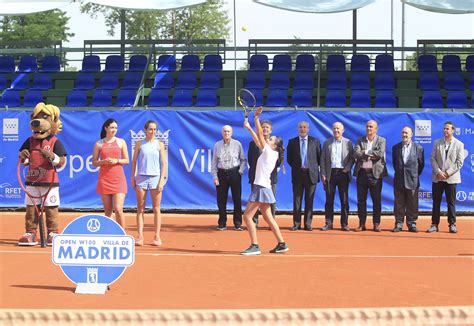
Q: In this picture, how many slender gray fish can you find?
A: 0